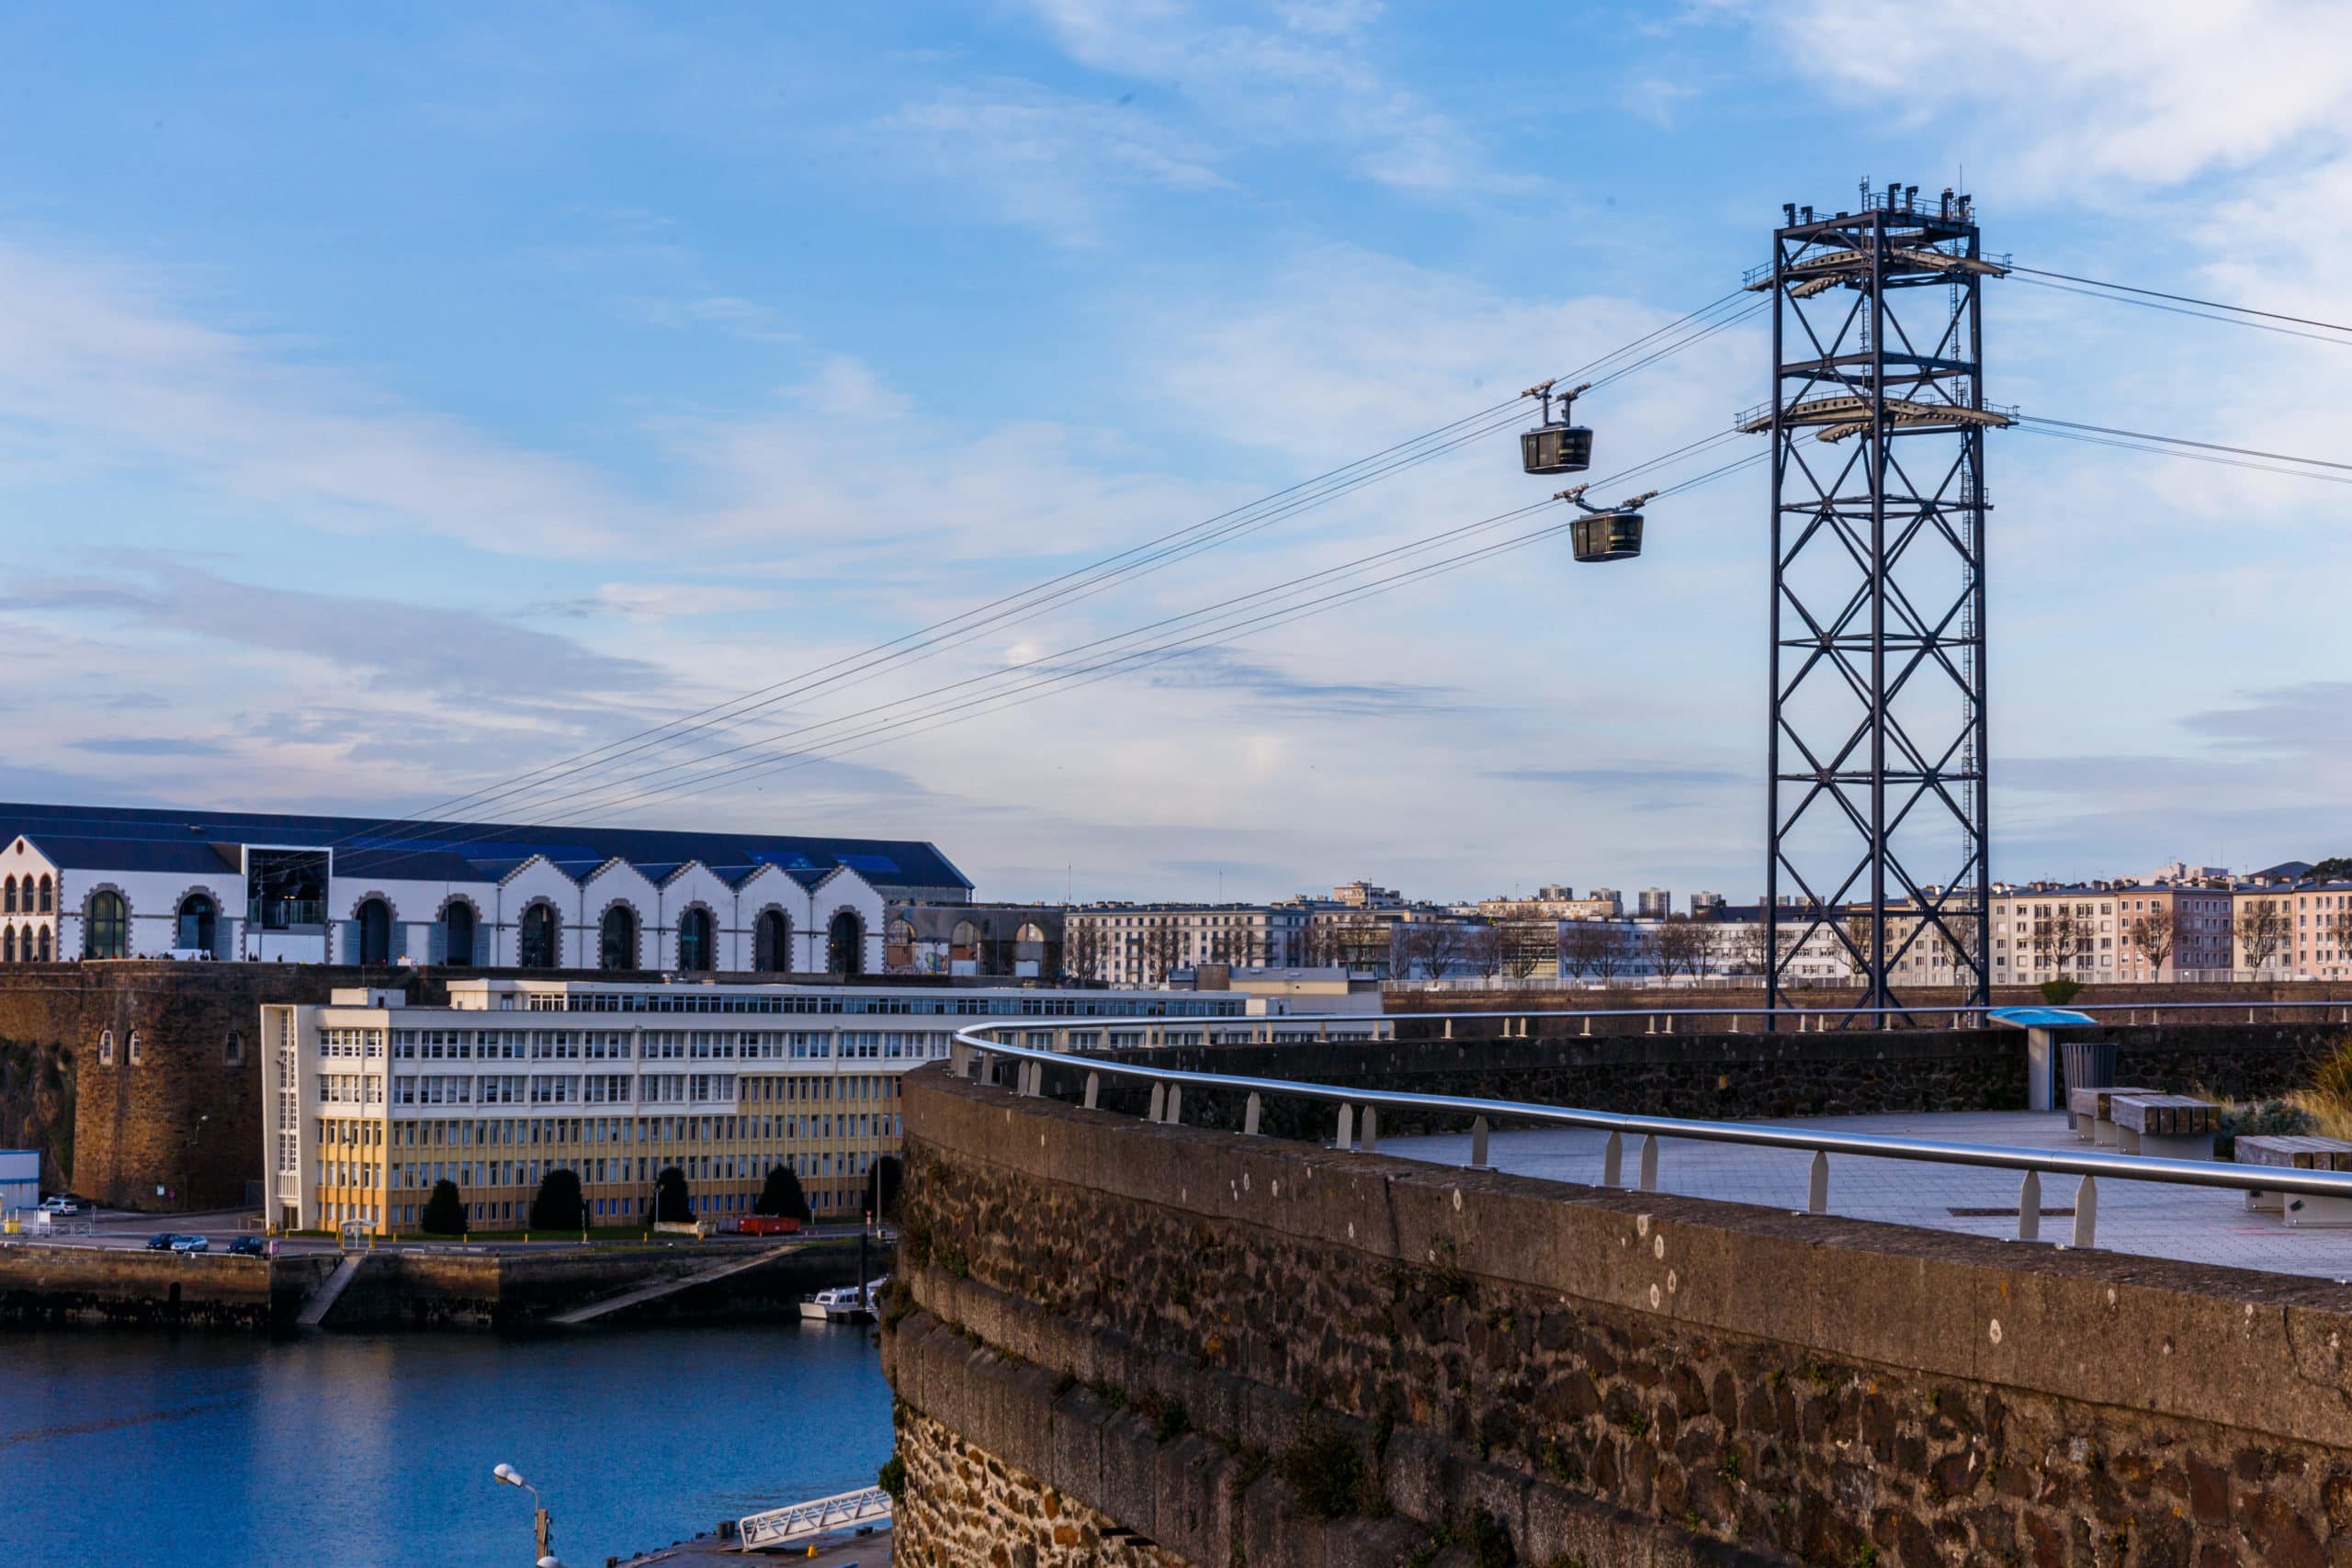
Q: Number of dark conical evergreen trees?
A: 5